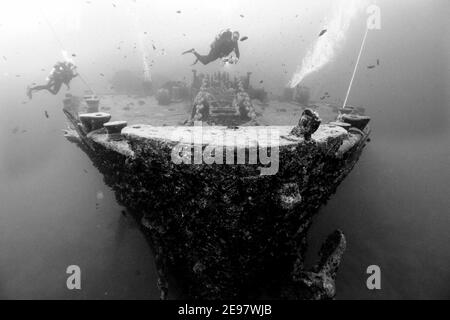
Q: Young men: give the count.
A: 2